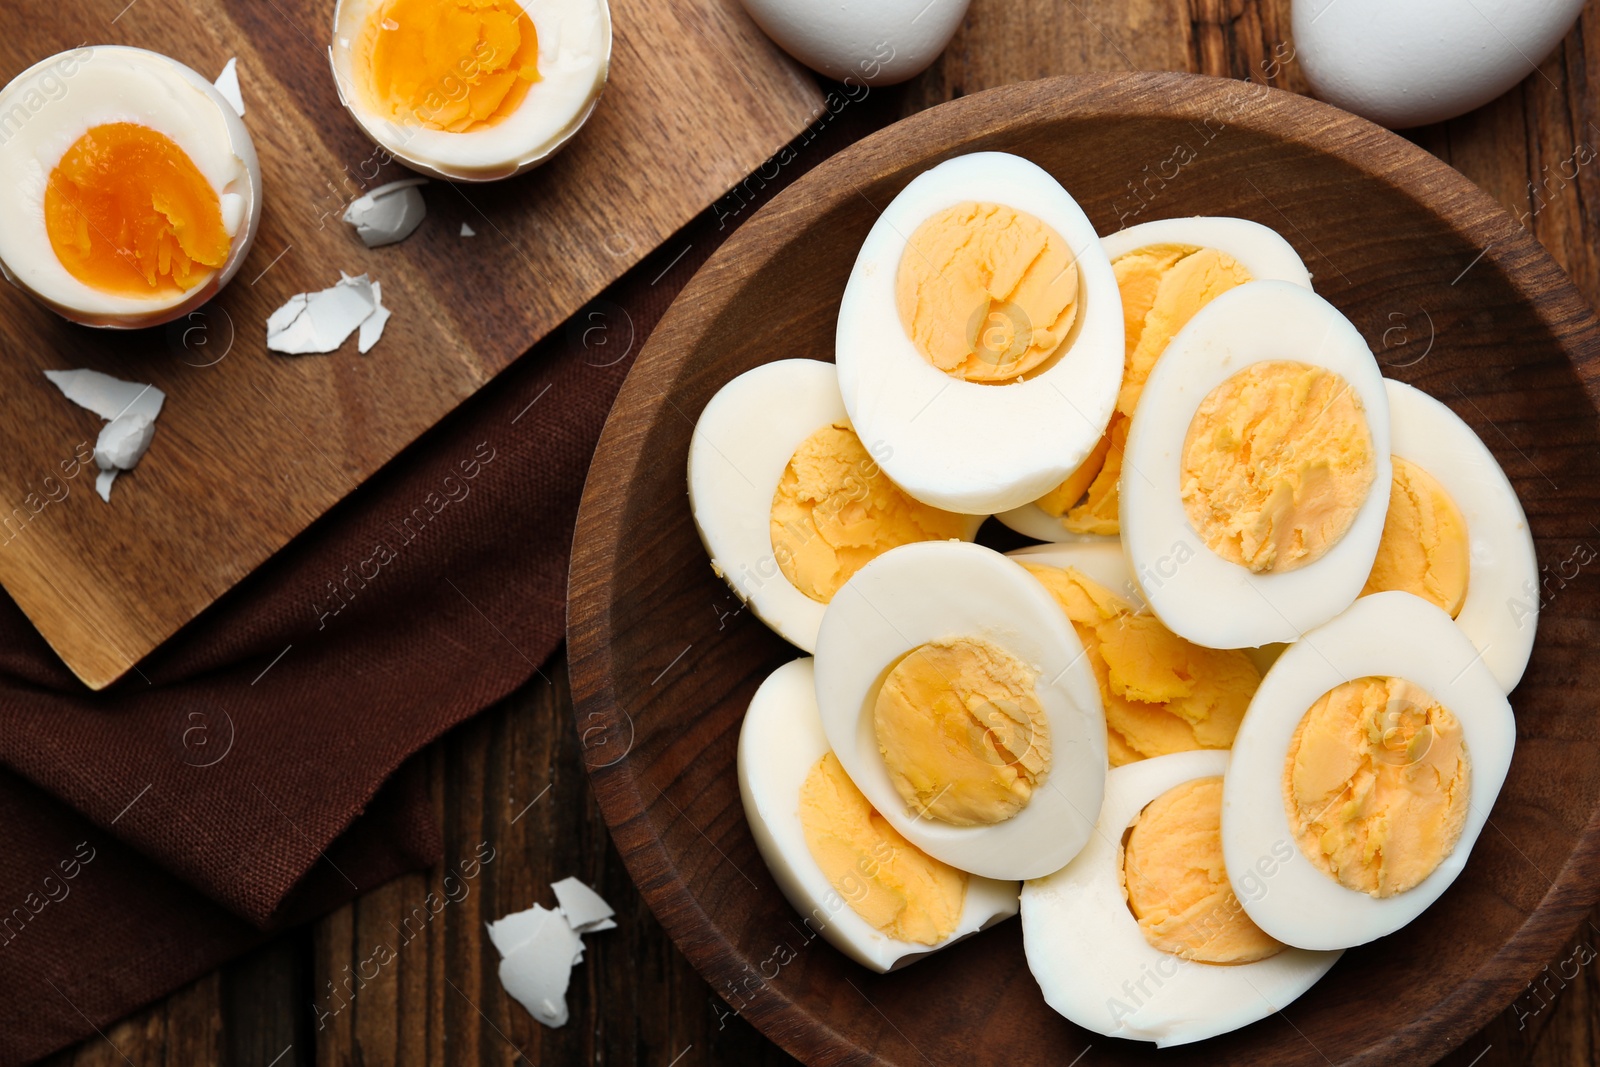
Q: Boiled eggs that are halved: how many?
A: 12